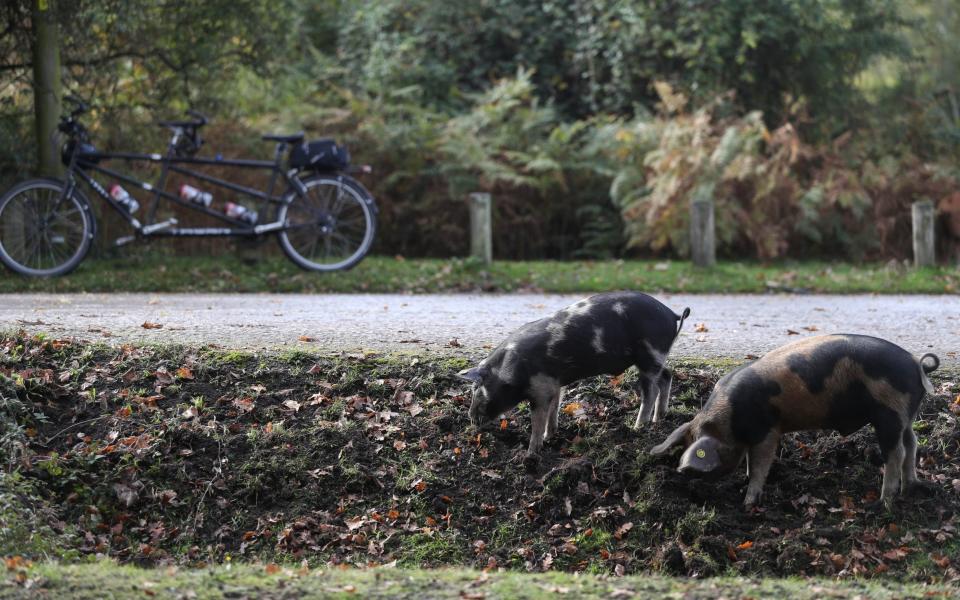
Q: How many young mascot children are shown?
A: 0